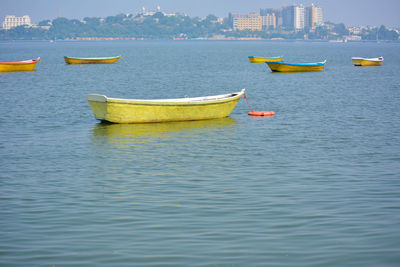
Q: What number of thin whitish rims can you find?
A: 2